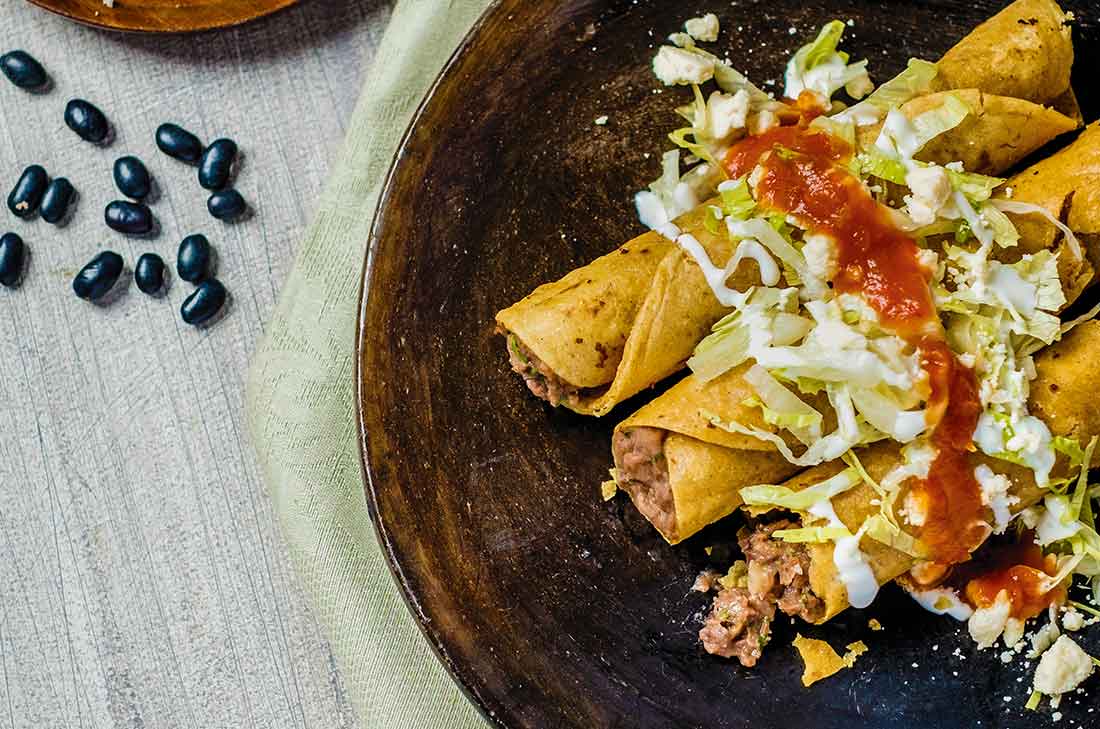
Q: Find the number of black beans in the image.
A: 14